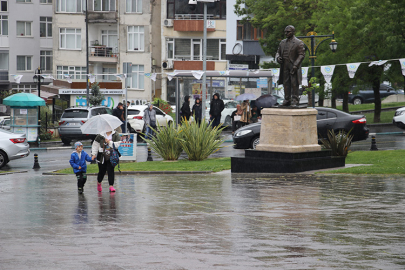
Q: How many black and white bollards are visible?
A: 3